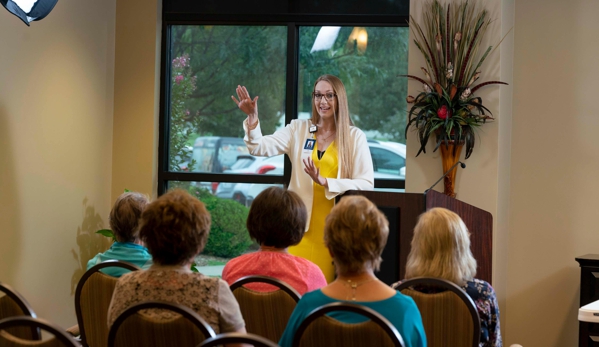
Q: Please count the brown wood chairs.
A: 8